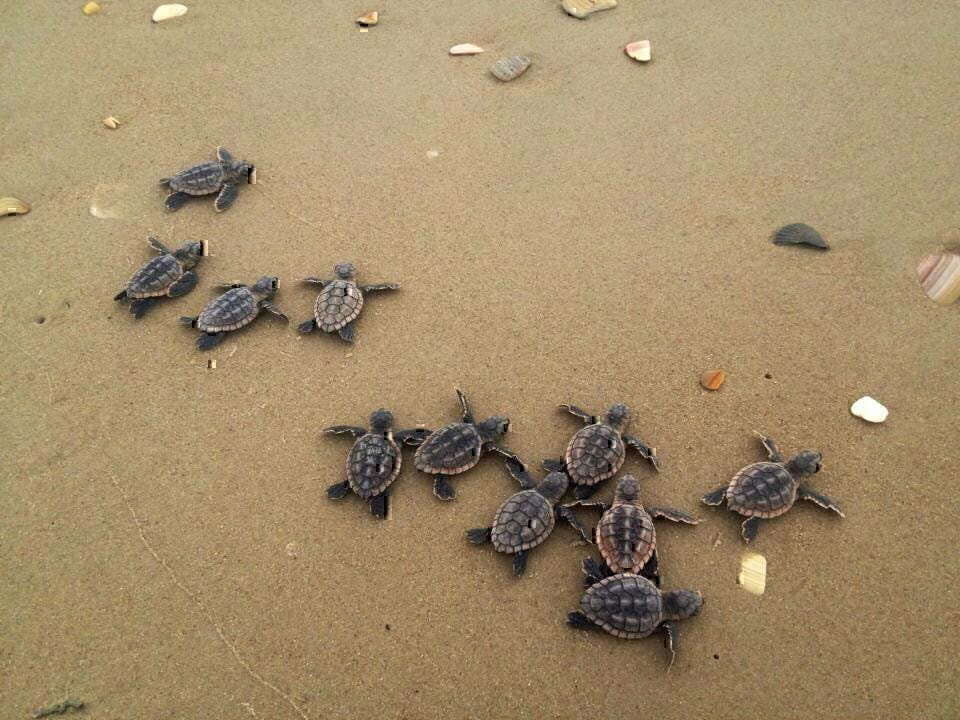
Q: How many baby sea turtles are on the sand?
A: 11